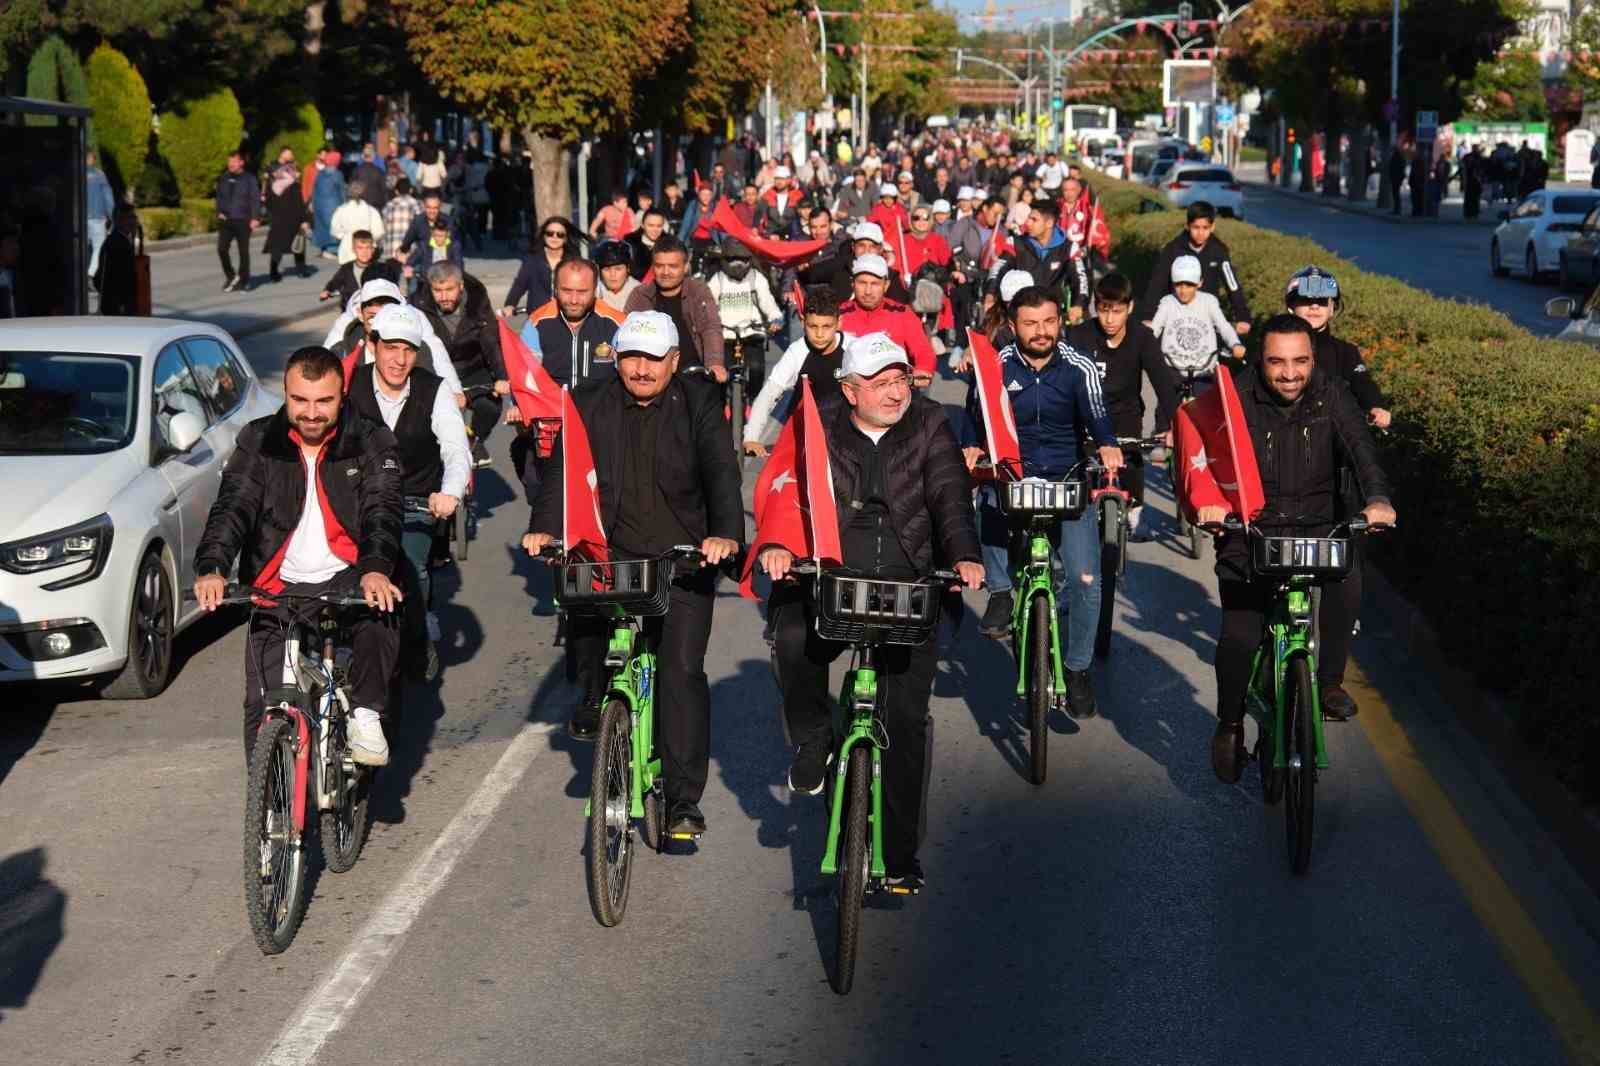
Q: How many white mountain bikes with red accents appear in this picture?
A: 1